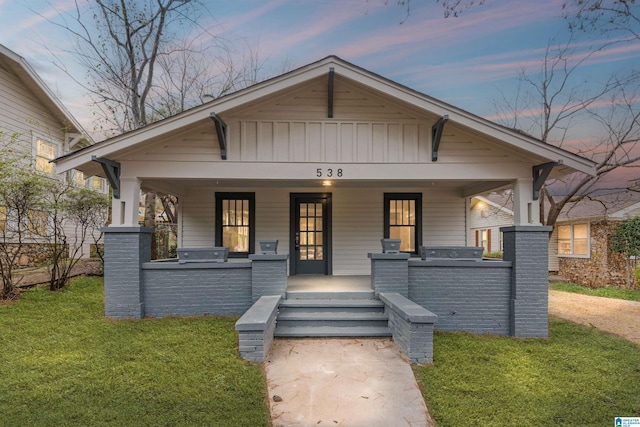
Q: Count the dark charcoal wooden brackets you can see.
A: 5